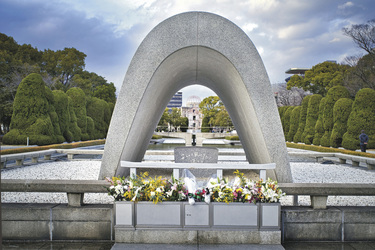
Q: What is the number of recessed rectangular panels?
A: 5